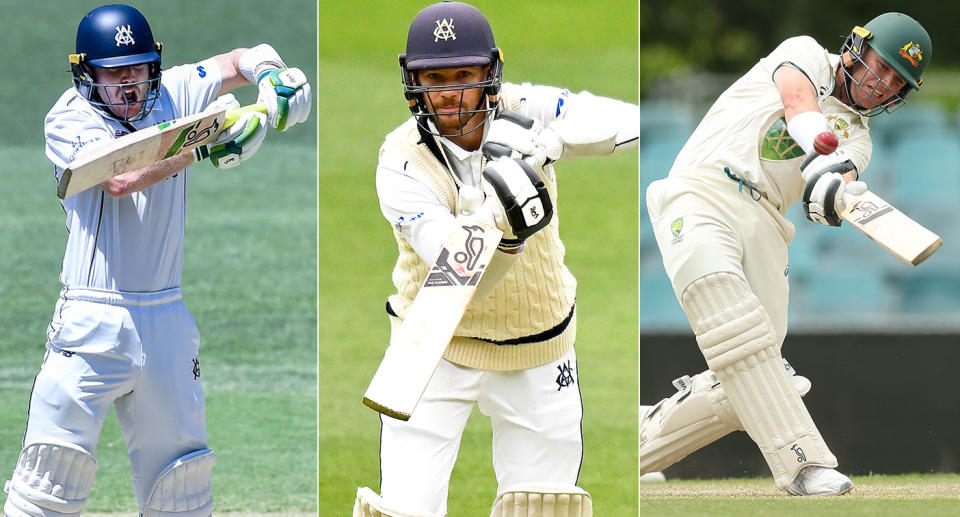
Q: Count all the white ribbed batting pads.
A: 6